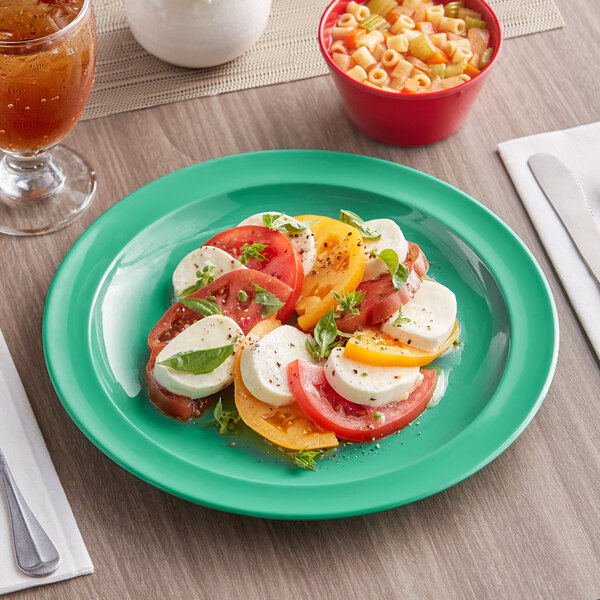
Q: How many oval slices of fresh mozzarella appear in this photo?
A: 7